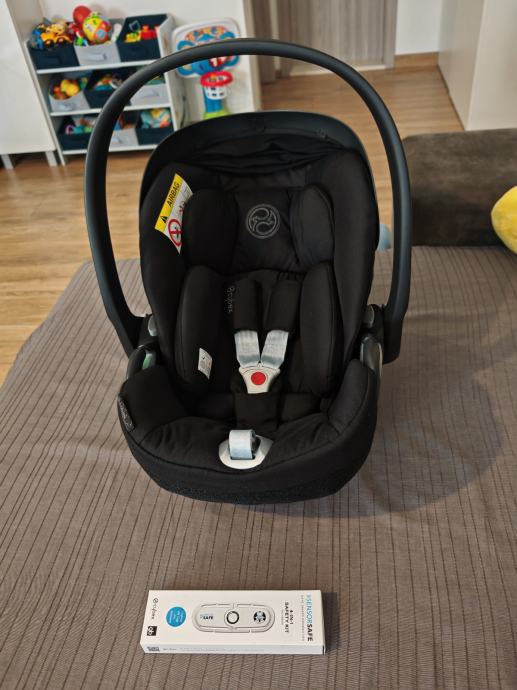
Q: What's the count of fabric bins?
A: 9